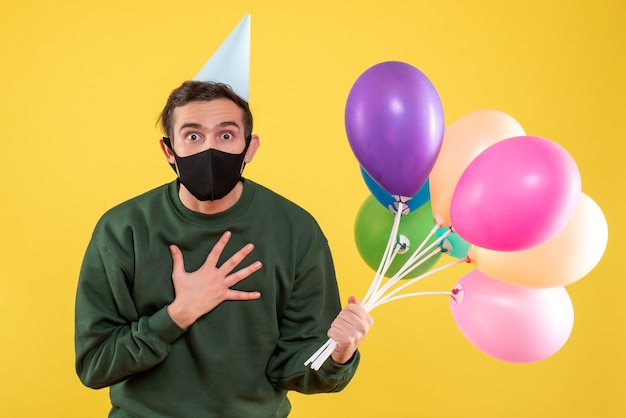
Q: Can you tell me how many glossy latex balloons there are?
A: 8